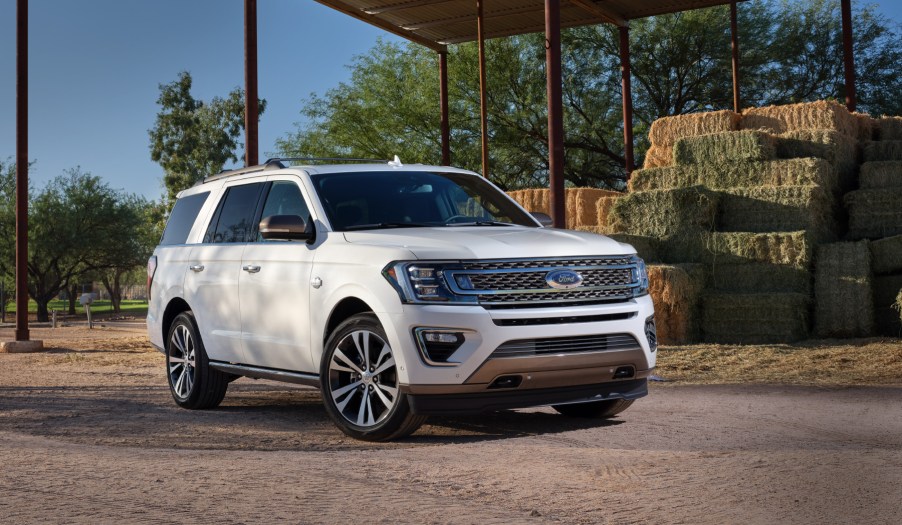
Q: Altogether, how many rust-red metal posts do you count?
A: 8